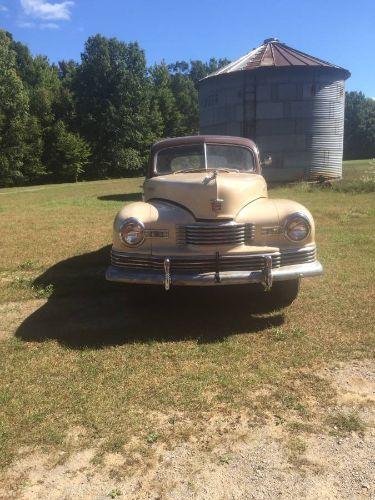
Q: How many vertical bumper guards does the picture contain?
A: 2